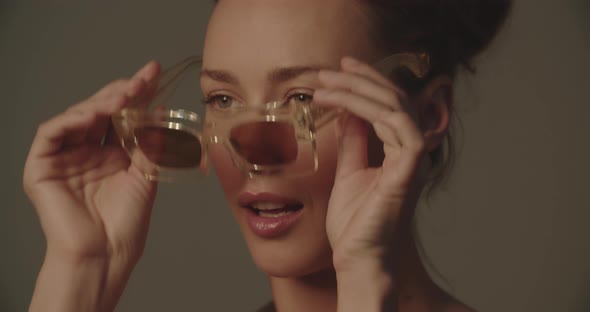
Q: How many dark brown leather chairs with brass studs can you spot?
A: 0